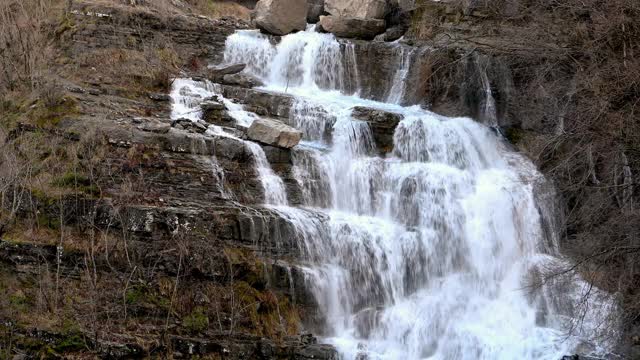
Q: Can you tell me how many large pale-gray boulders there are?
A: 3